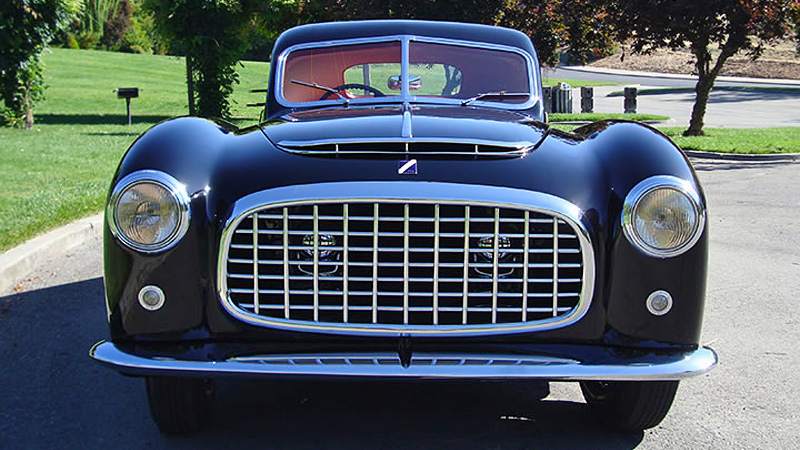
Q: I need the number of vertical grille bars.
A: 11